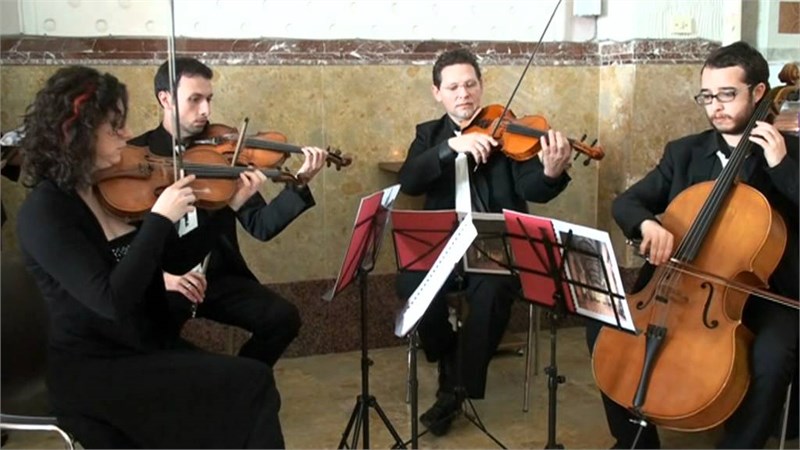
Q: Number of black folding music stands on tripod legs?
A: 4